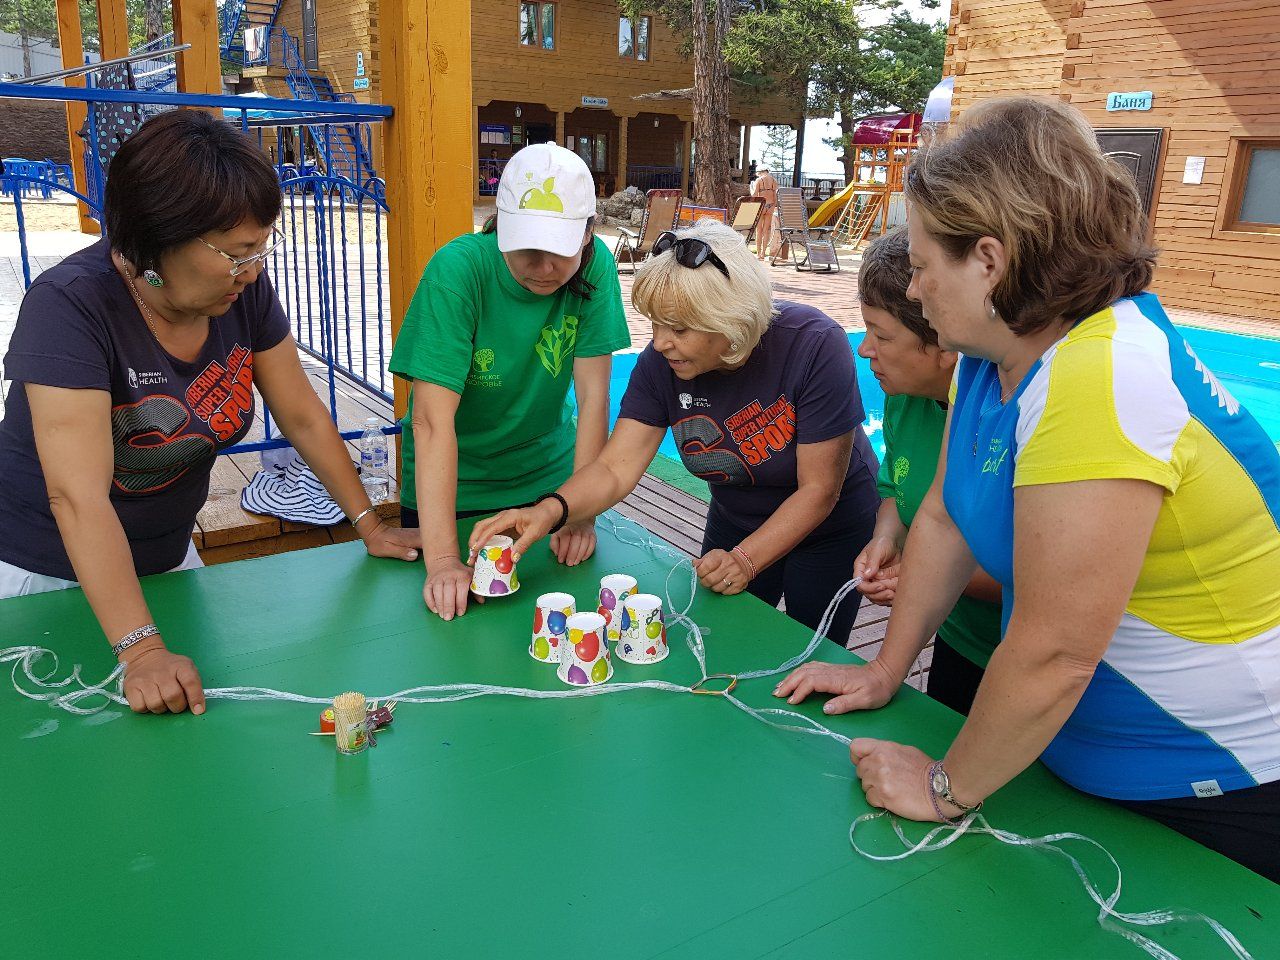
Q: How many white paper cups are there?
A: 5